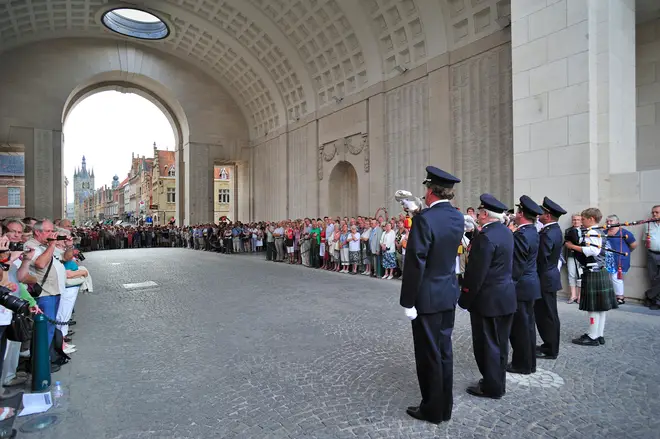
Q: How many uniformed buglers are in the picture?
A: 4